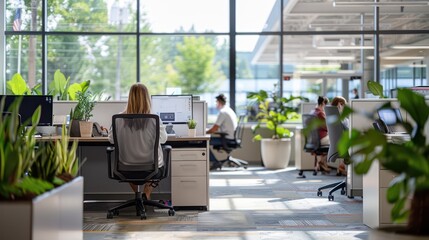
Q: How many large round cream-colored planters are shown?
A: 1